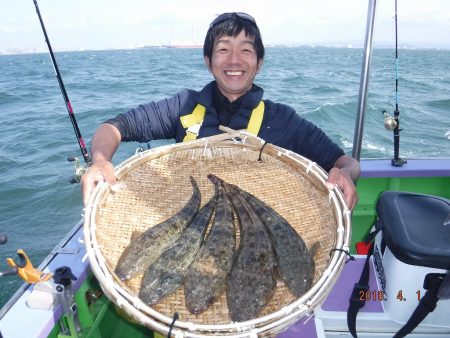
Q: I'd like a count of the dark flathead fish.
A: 5